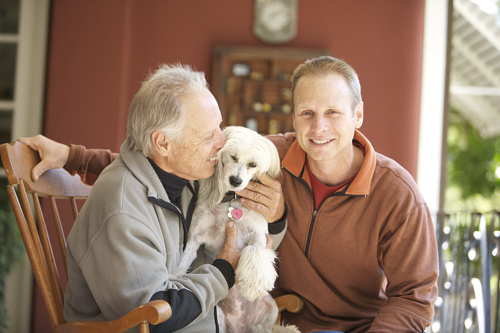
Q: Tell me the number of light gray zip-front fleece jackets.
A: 1